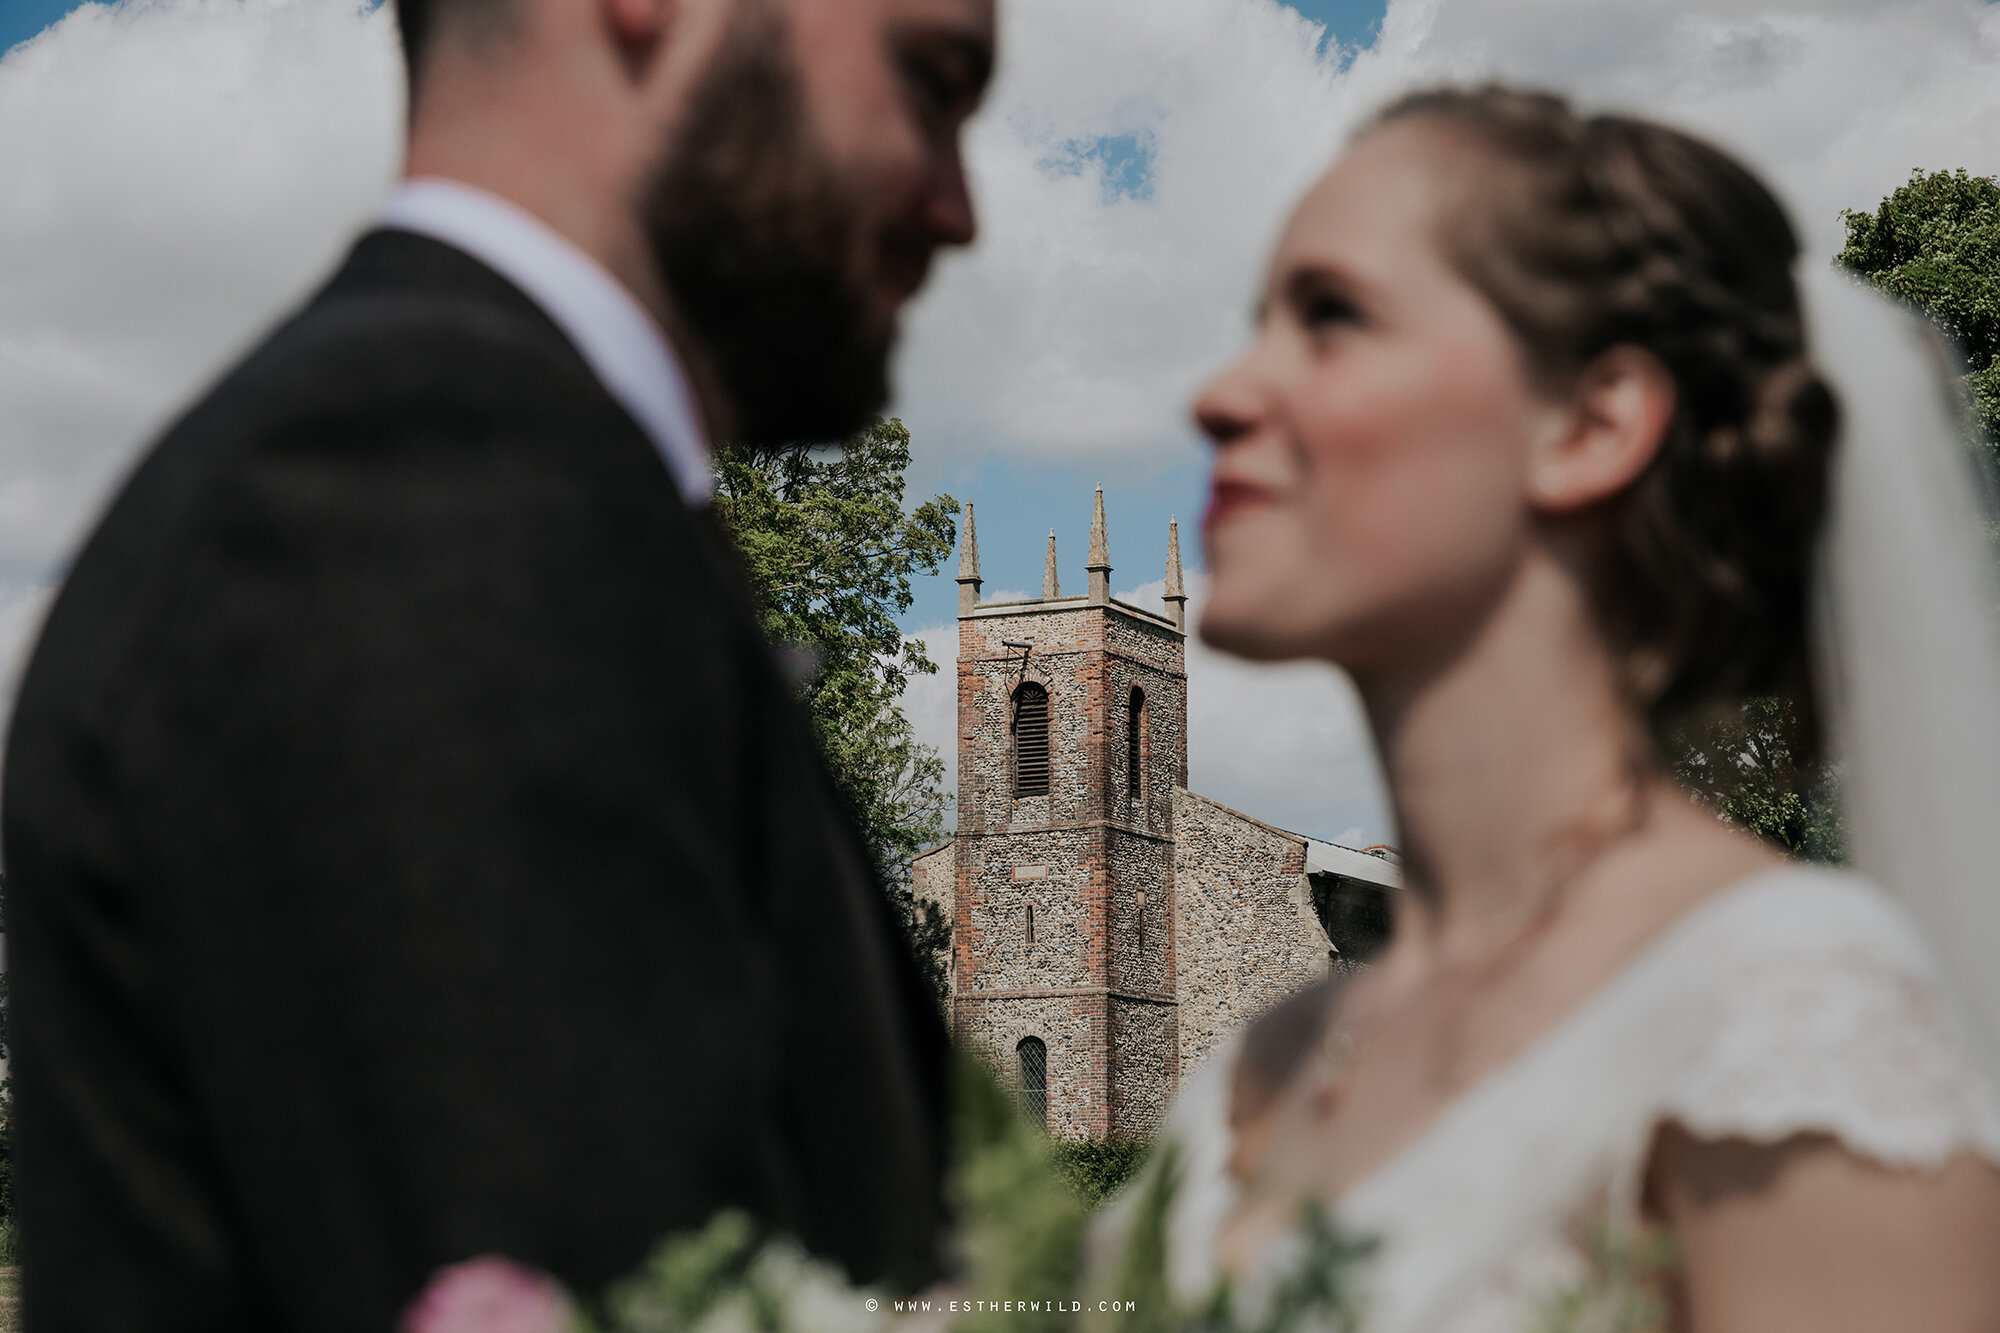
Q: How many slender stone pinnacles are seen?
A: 4